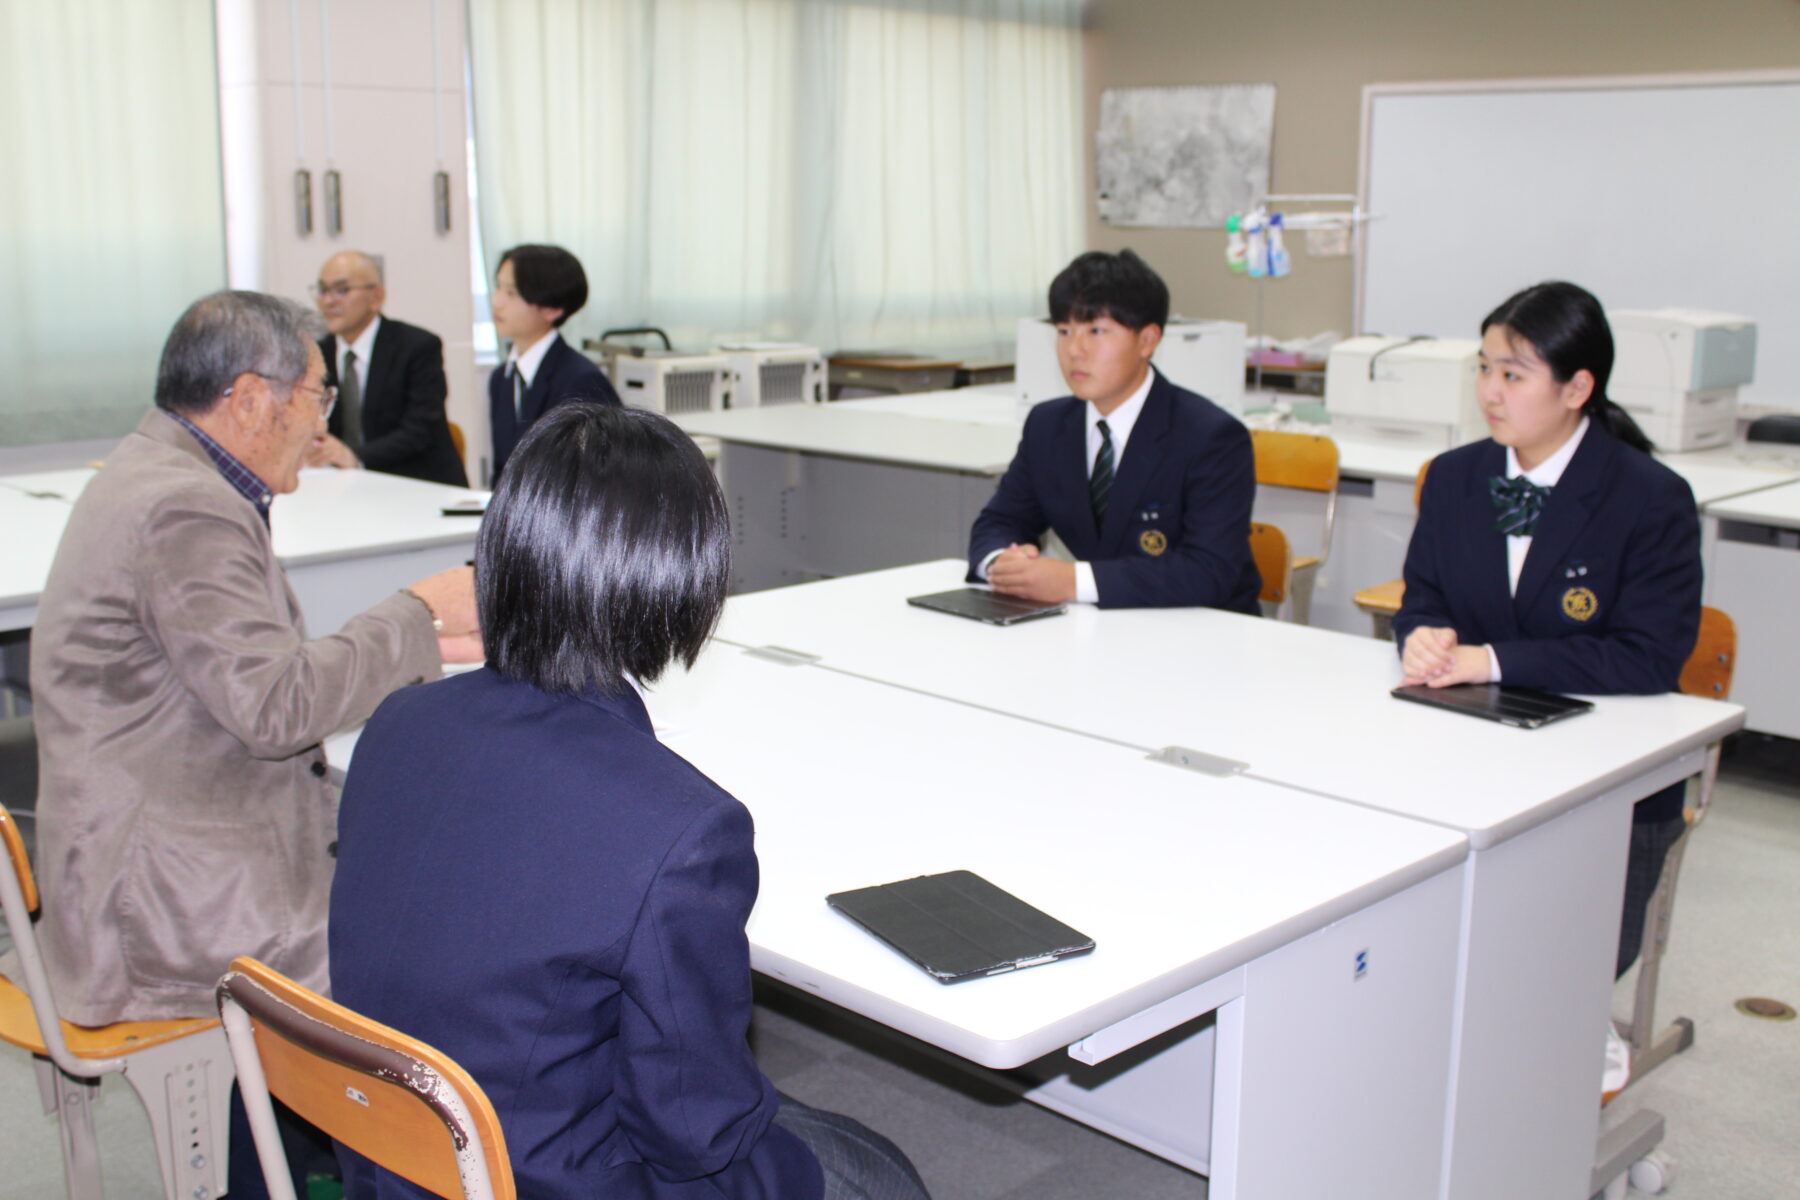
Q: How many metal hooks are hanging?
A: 3